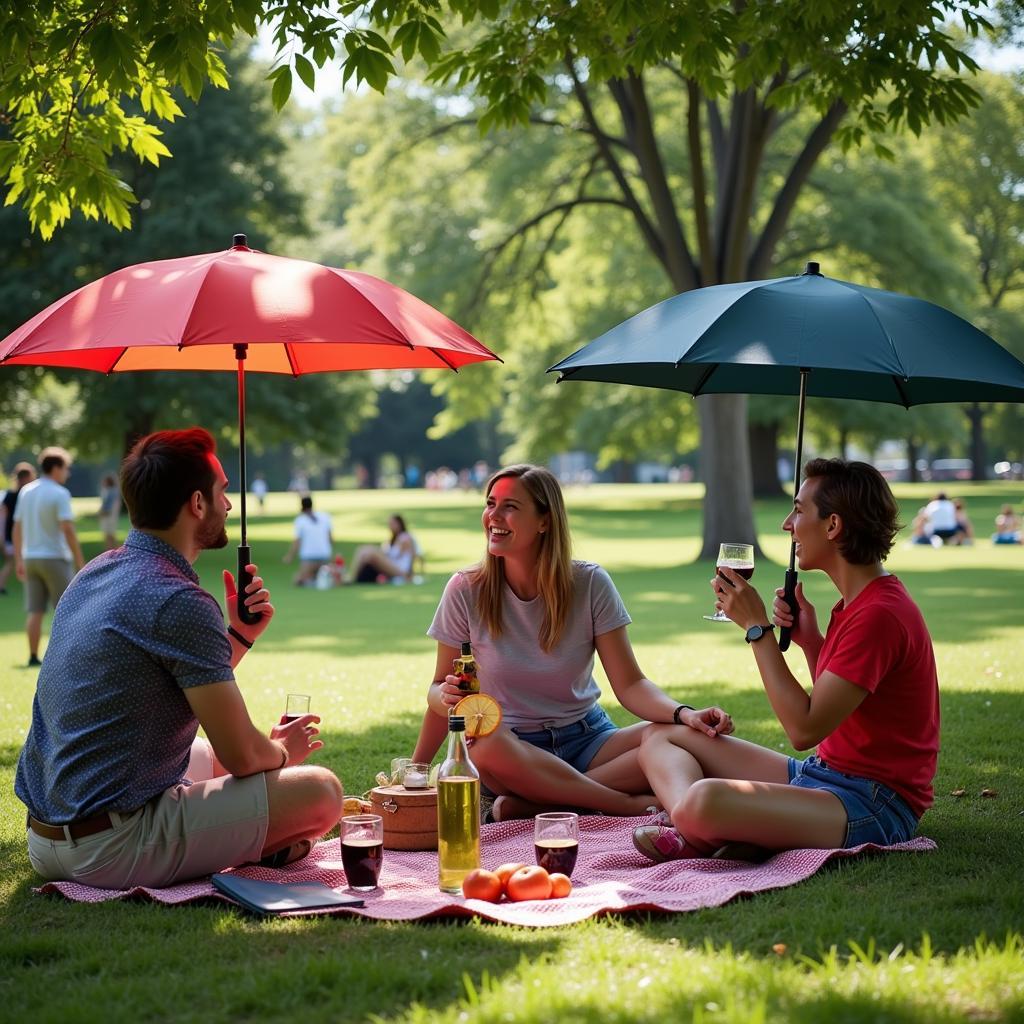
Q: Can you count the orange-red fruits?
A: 4